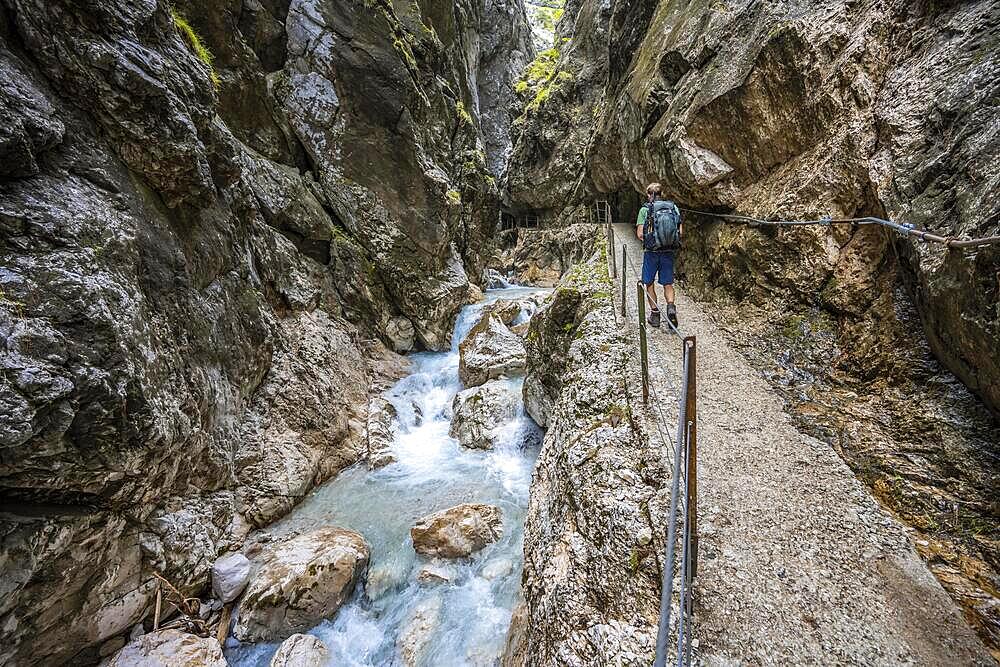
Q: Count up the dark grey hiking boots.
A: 2